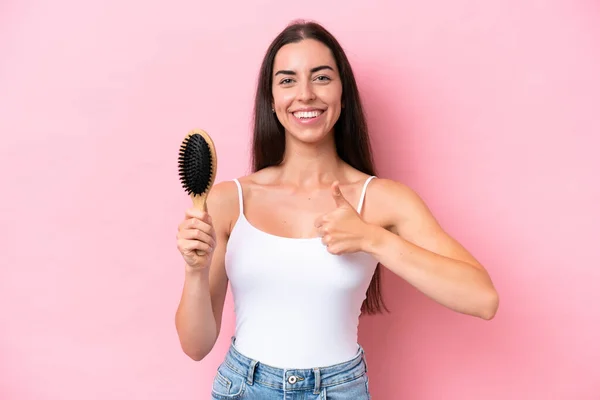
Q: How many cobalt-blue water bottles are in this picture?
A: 0